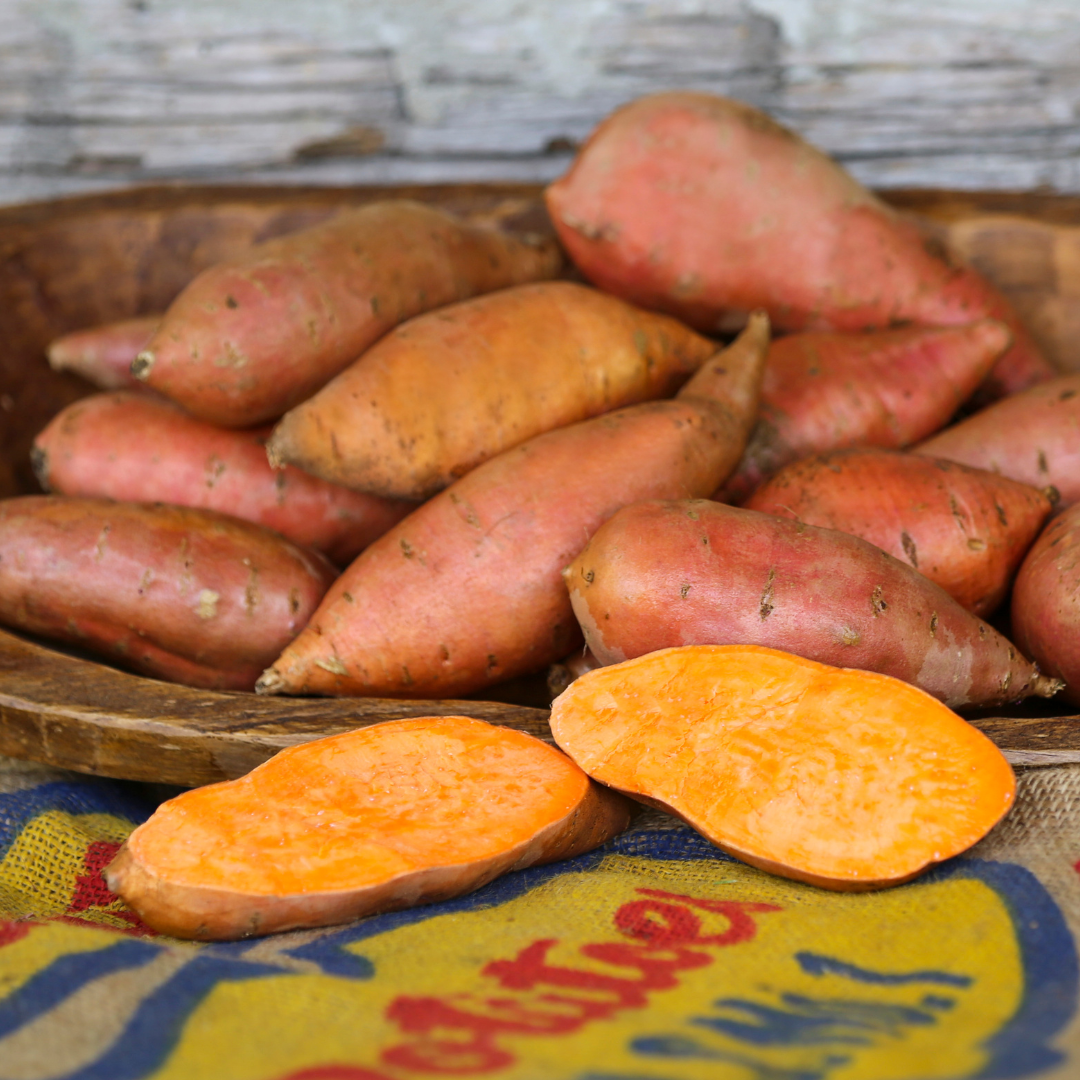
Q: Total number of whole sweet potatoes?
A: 12